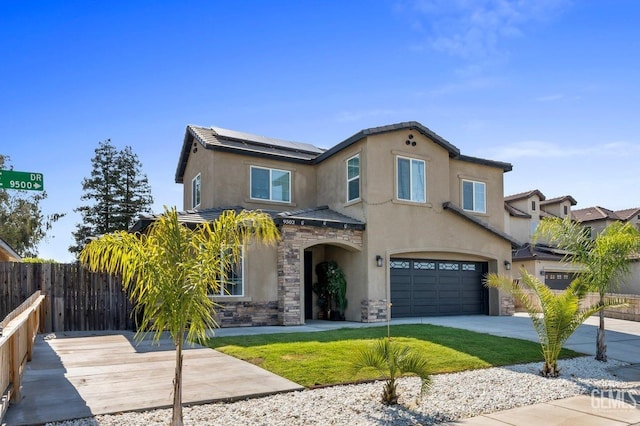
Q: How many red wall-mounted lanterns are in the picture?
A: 0